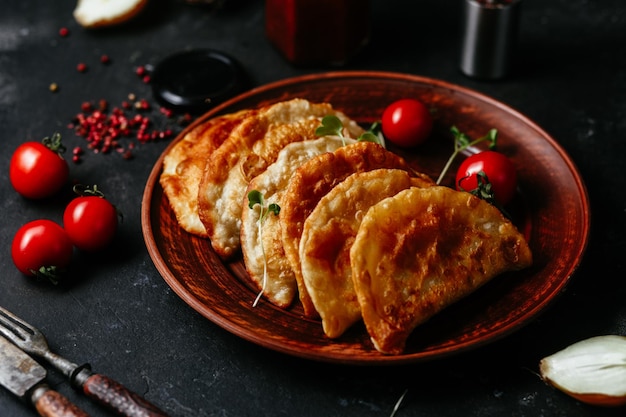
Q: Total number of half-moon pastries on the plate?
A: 6